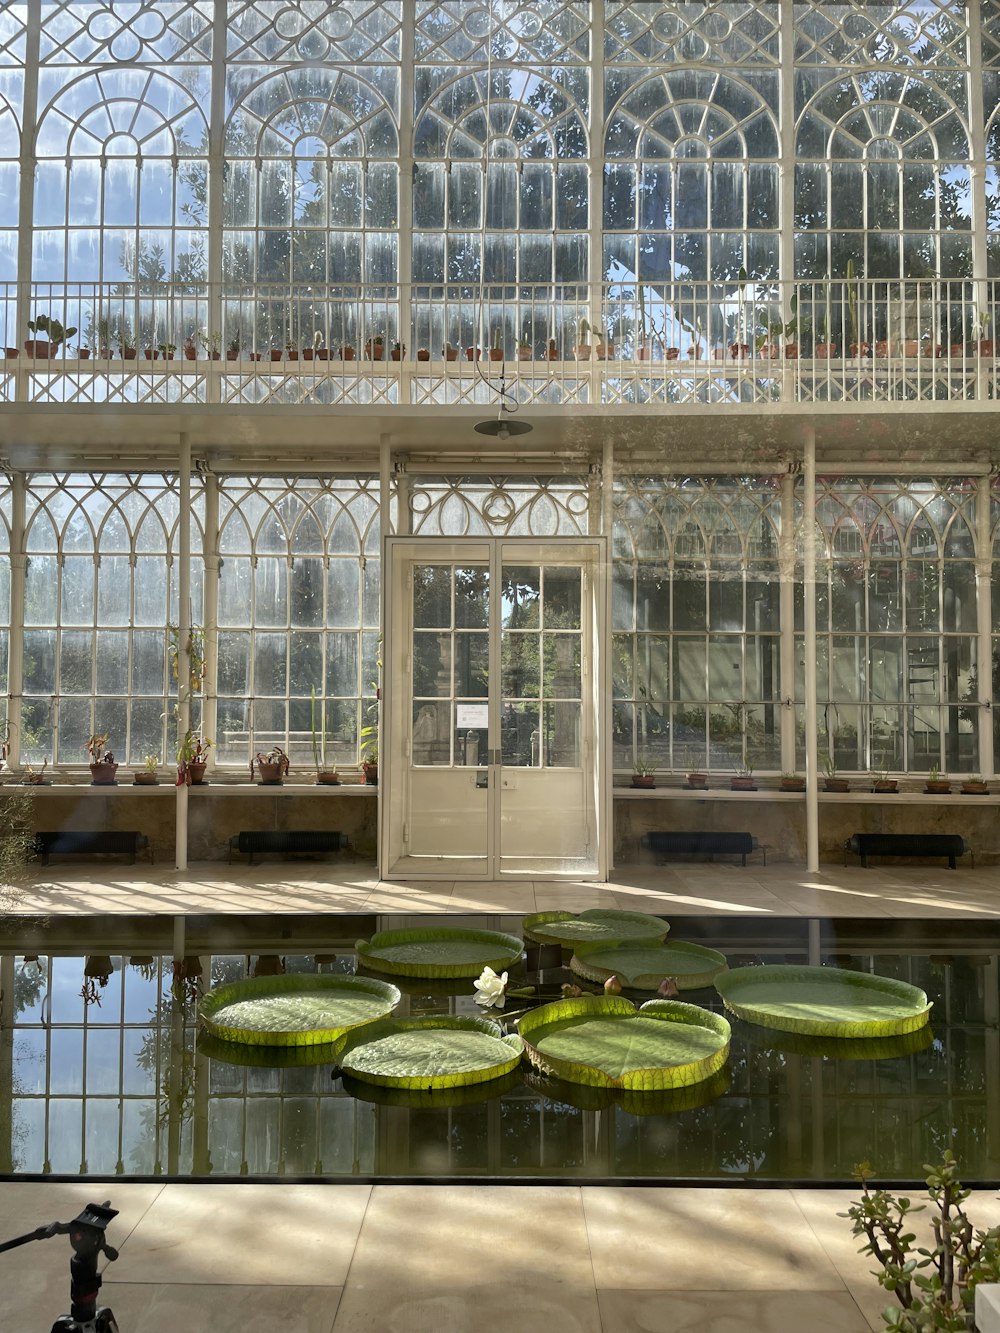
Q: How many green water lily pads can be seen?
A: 7